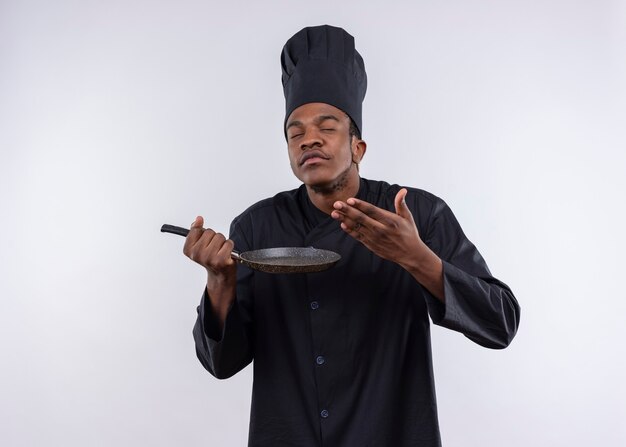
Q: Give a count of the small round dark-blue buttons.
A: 3